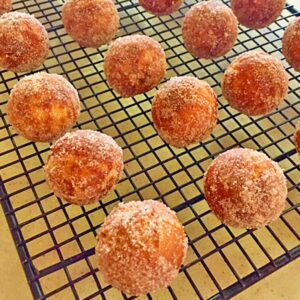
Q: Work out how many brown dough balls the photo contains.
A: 15